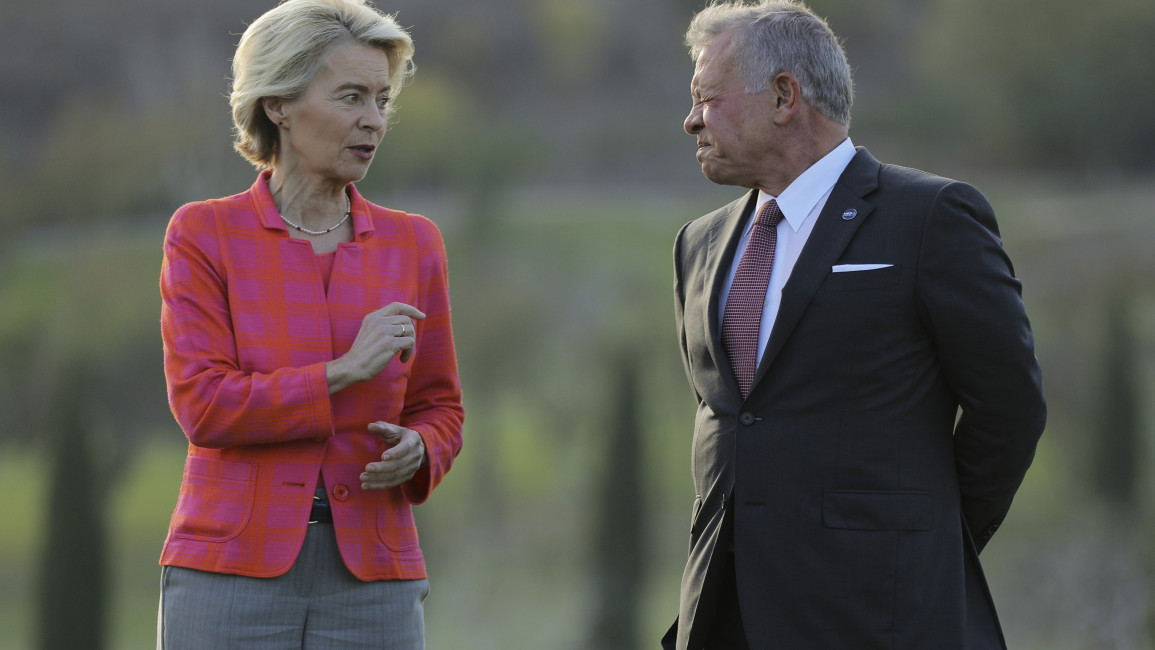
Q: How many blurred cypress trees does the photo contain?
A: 3